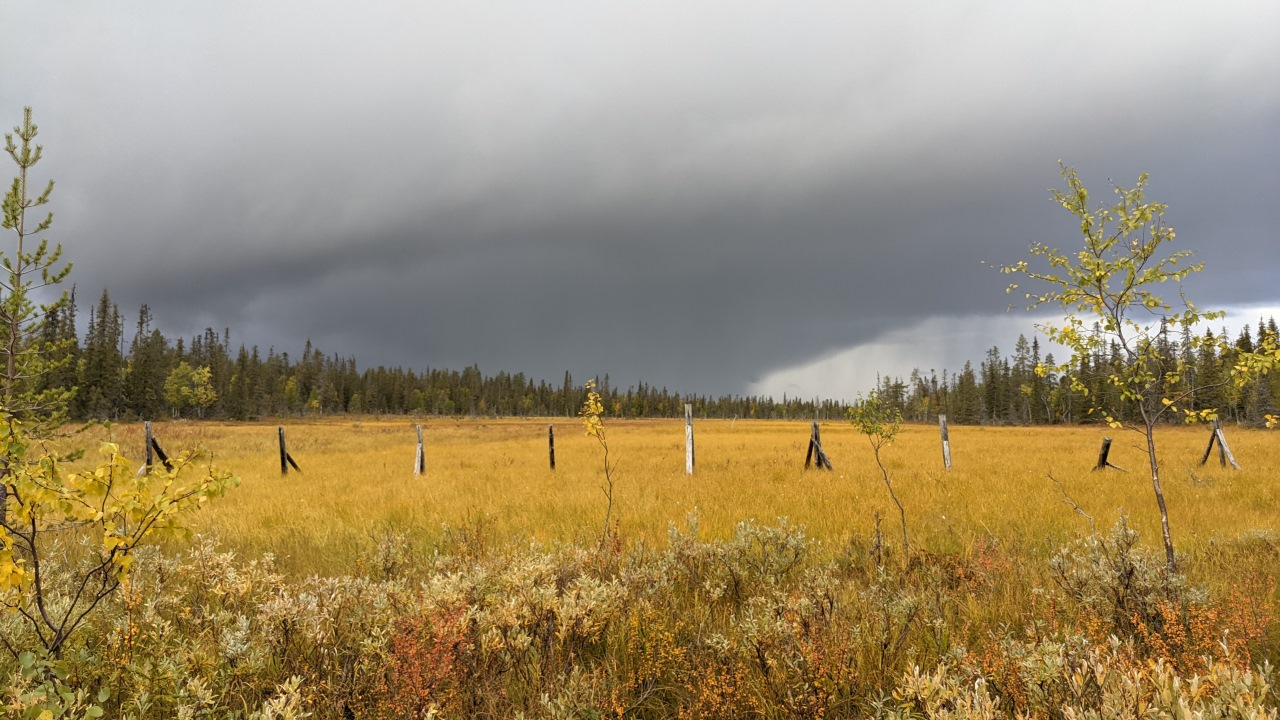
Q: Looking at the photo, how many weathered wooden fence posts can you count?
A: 9